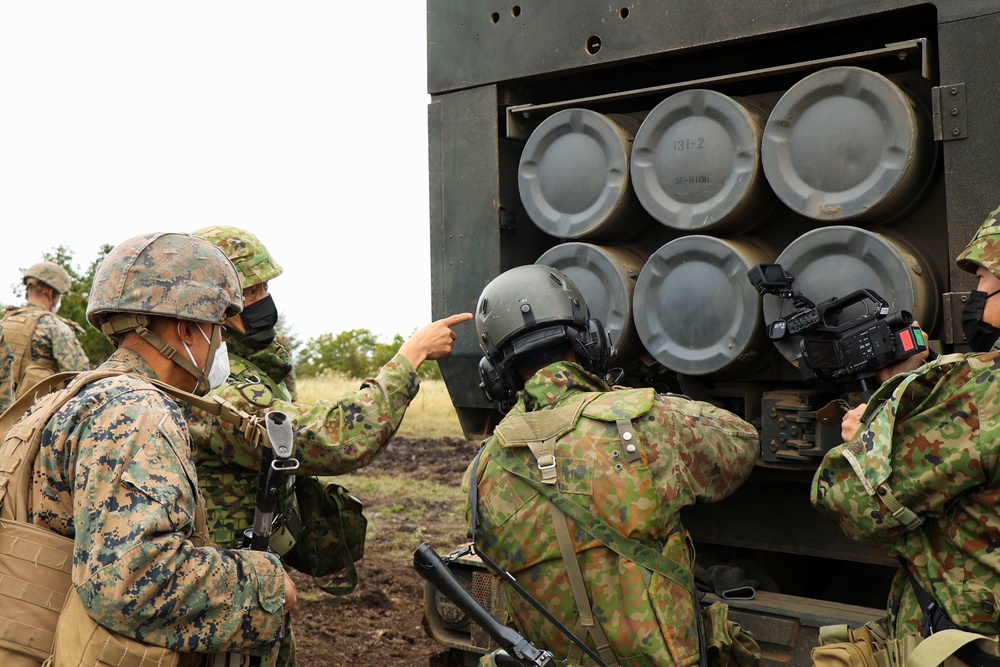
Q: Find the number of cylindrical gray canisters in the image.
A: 6